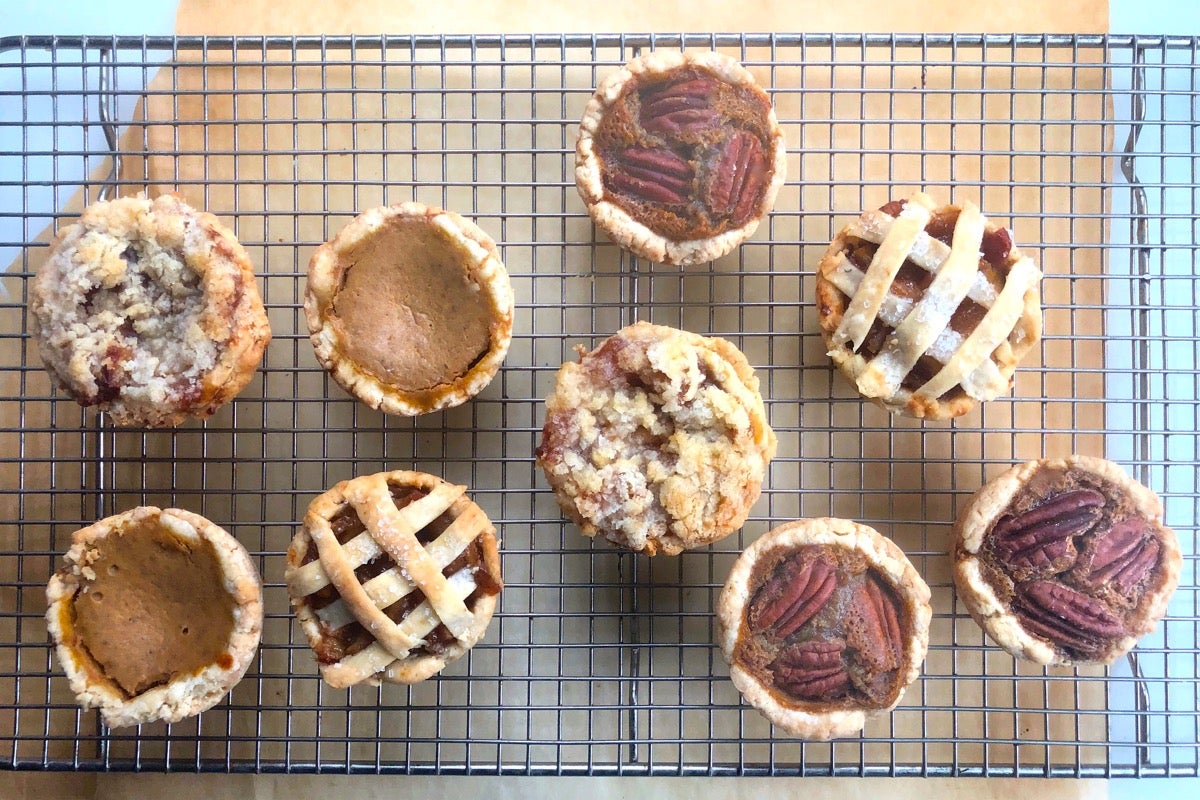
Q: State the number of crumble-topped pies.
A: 2